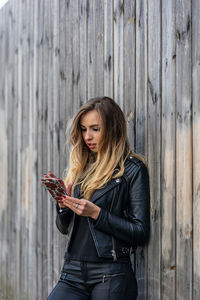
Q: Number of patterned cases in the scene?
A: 1